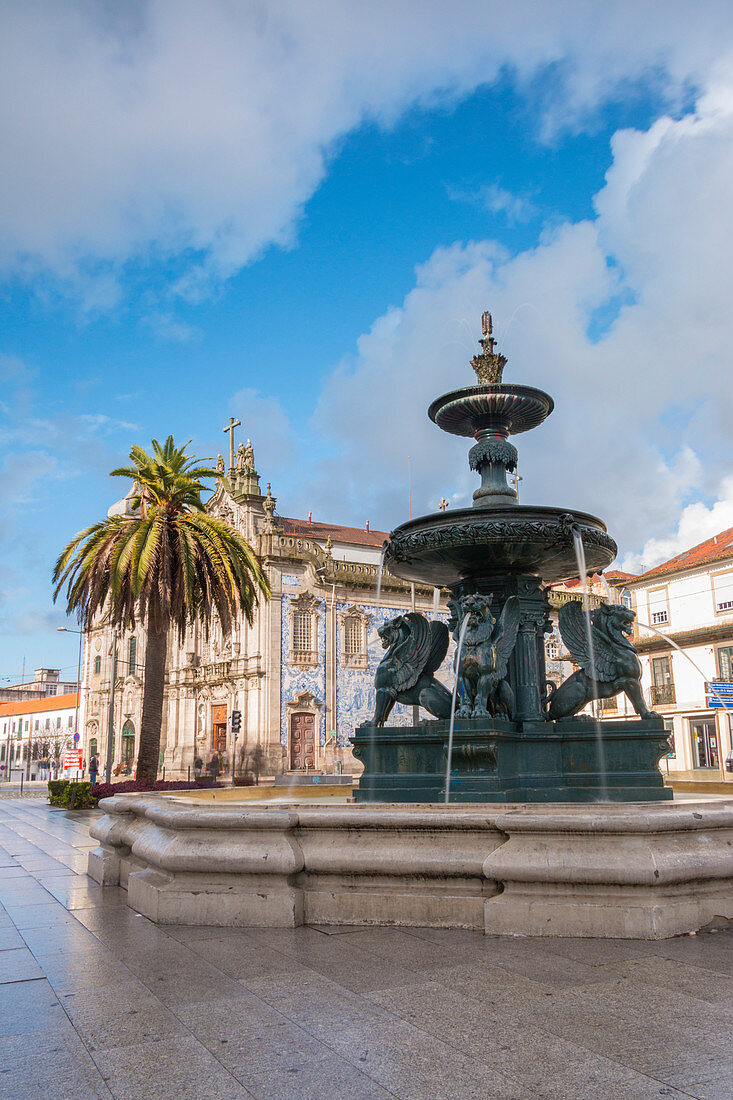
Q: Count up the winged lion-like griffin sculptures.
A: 3